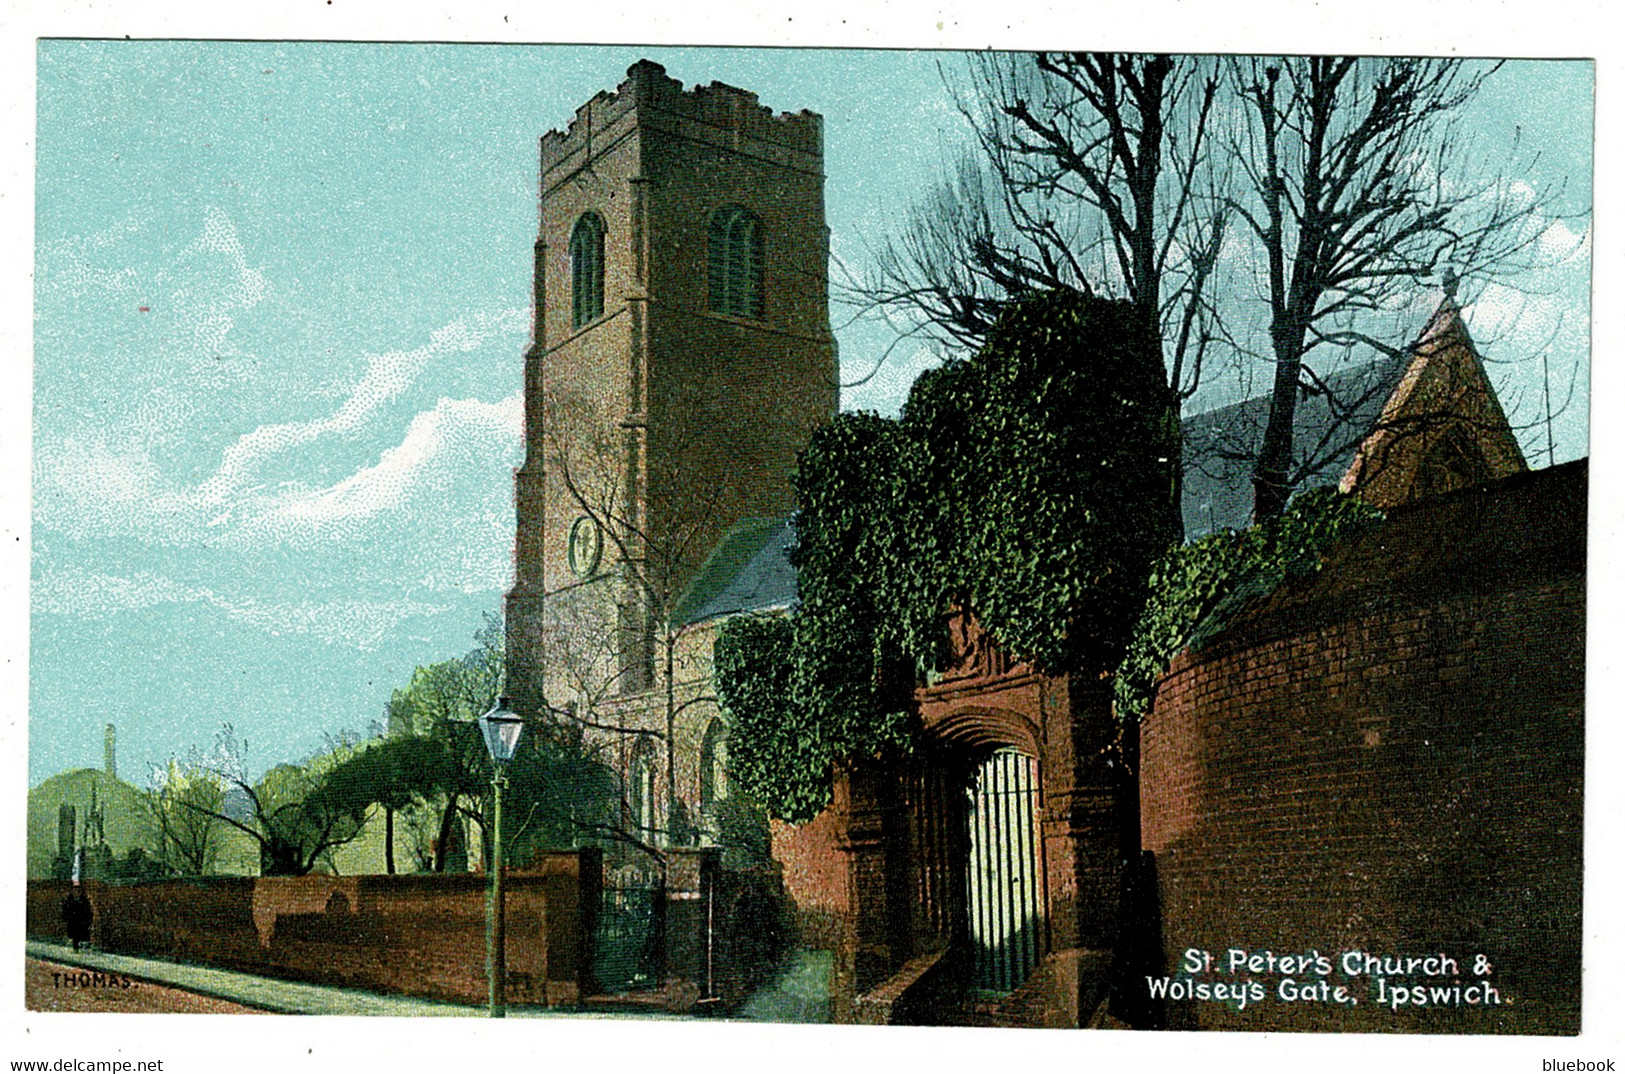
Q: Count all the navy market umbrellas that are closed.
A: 0